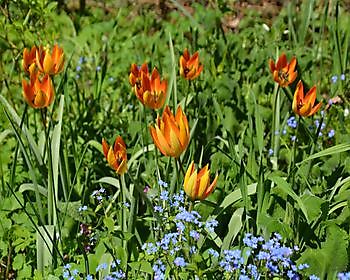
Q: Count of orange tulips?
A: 11